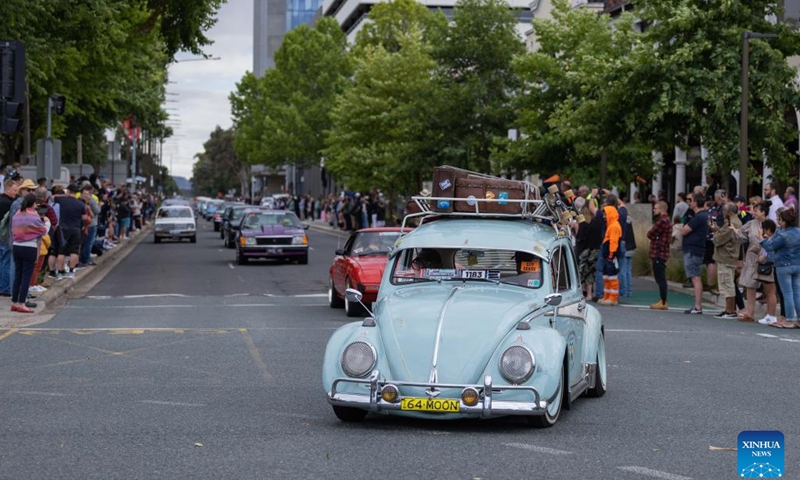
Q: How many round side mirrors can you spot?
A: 2